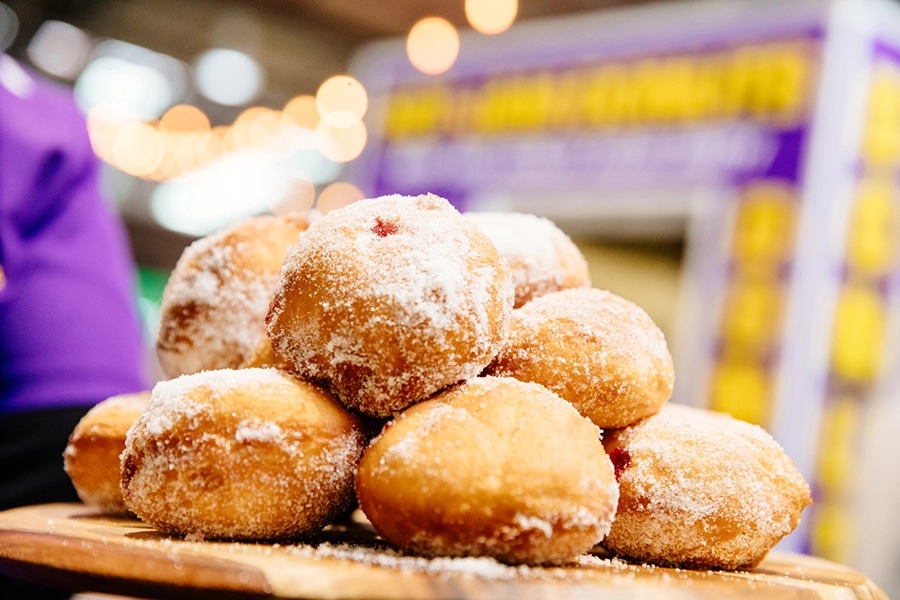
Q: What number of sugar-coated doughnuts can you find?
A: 8